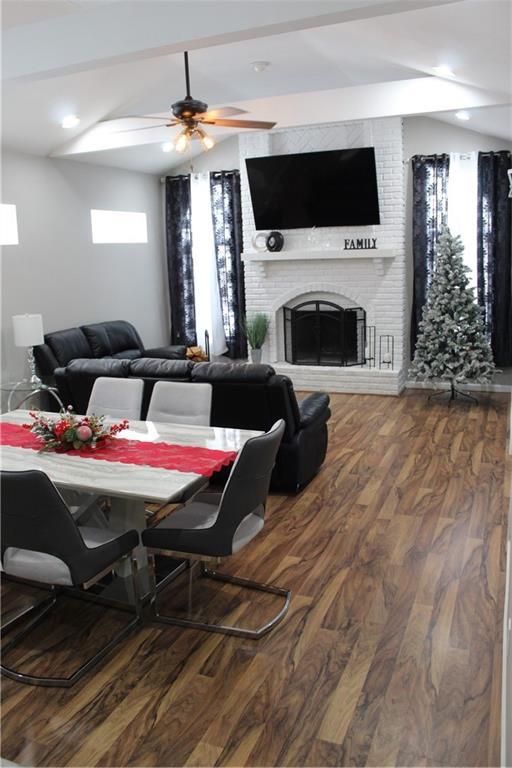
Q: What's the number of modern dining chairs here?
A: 4